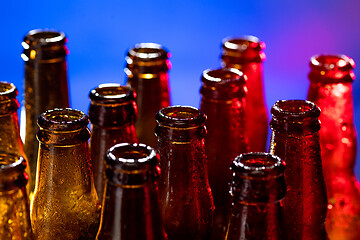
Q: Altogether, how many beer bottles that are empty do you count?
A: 13